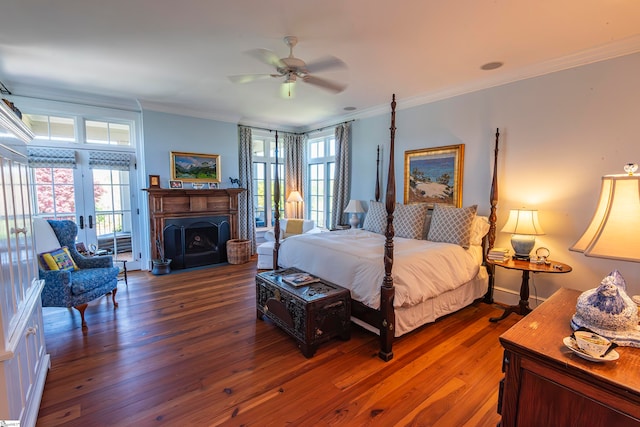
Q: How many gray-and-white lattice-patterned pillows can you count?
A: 3